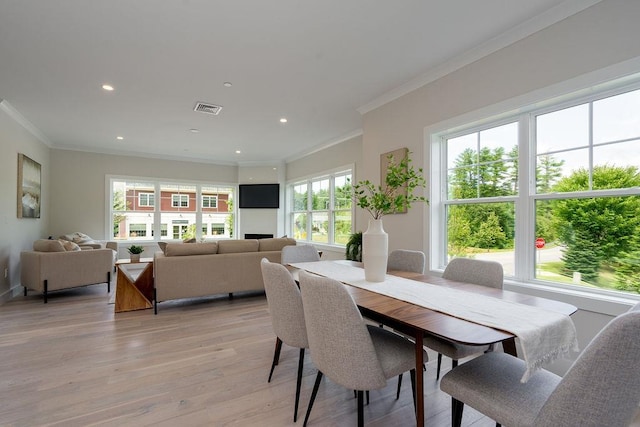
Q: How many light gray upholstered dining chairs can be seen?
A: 6